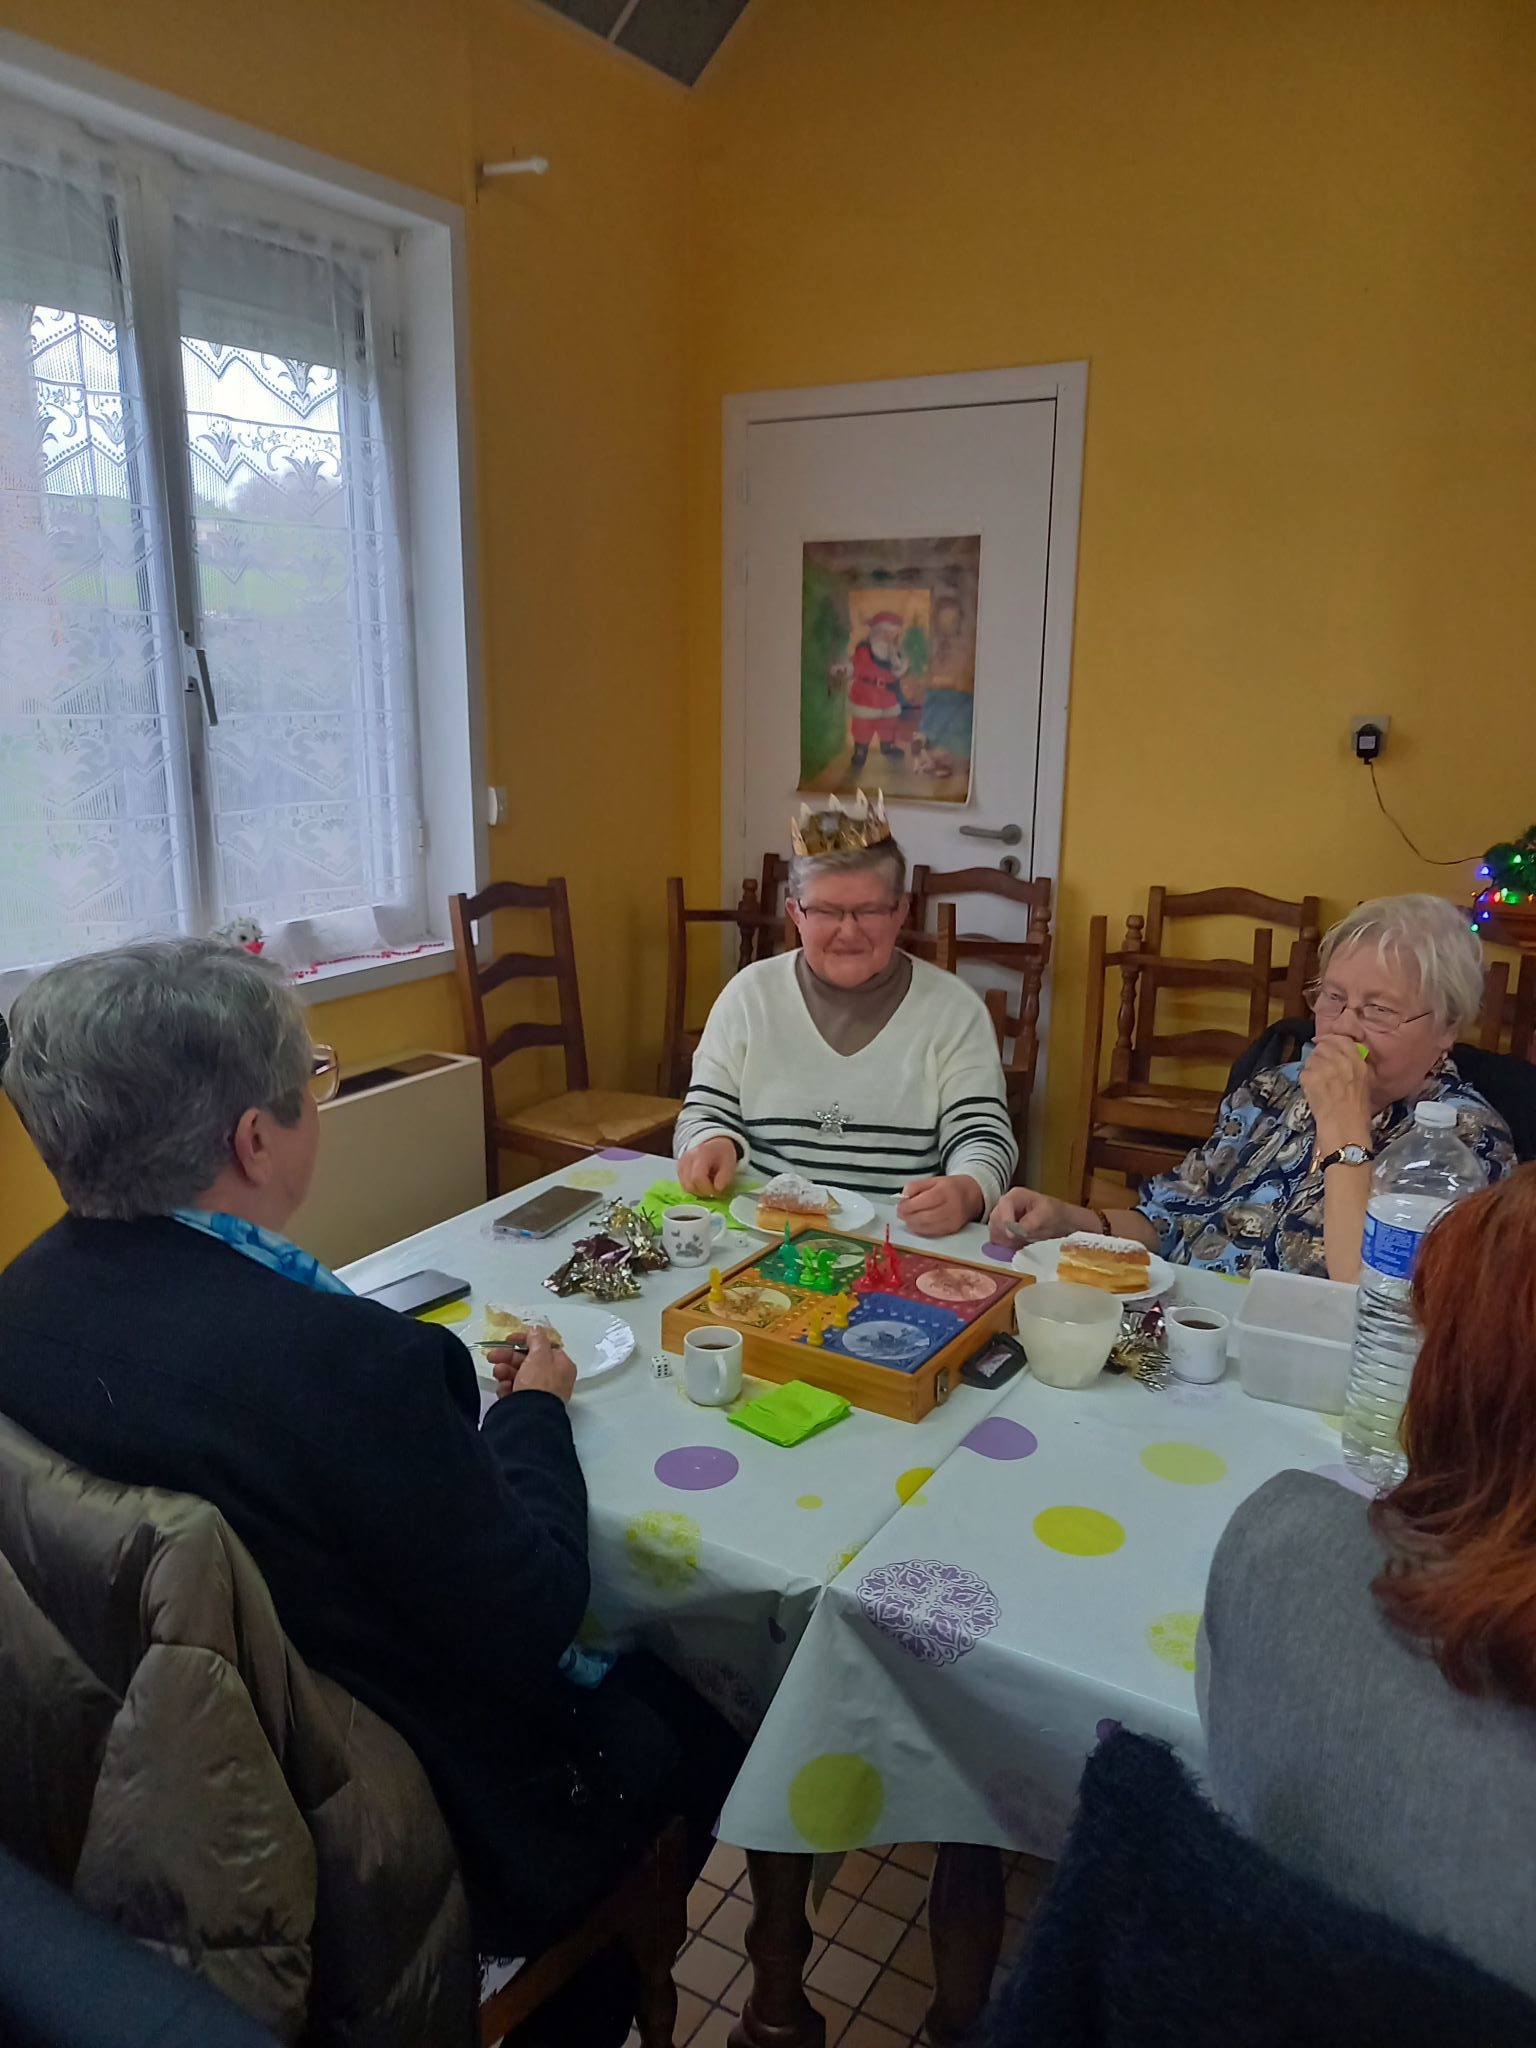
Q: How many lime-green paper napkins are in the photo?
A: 3